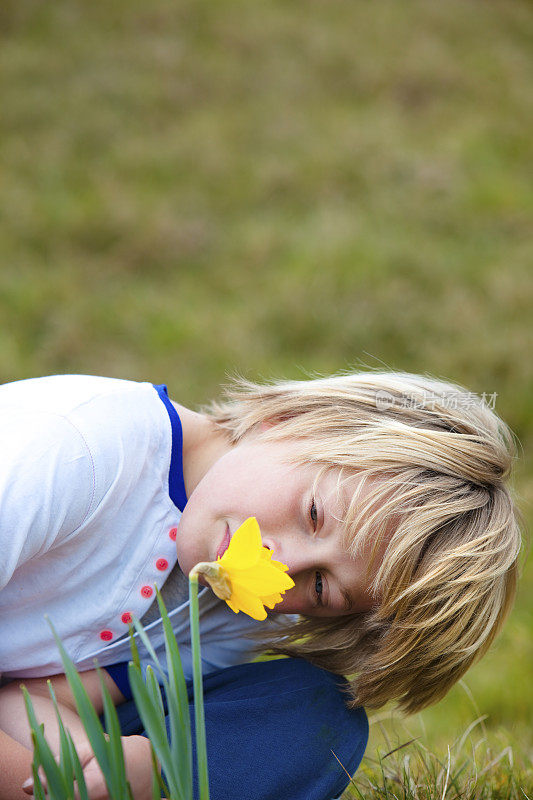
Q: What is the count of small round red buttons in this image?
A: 5